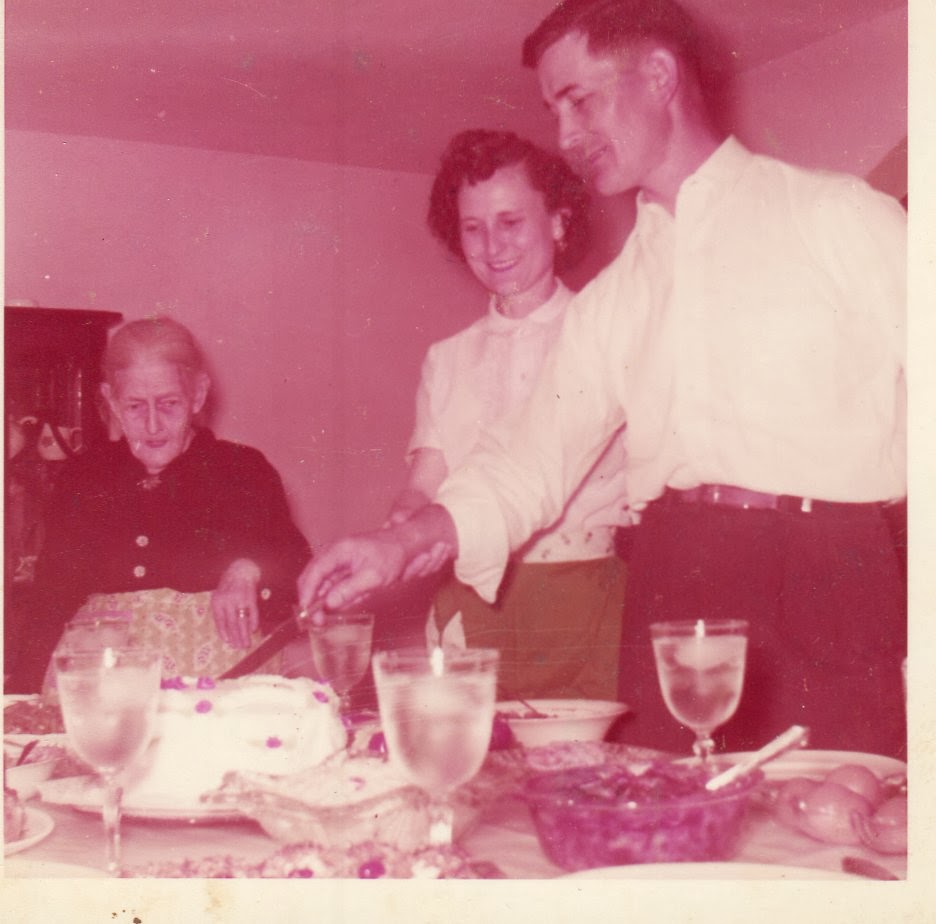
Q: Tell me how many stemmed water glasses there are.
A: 5